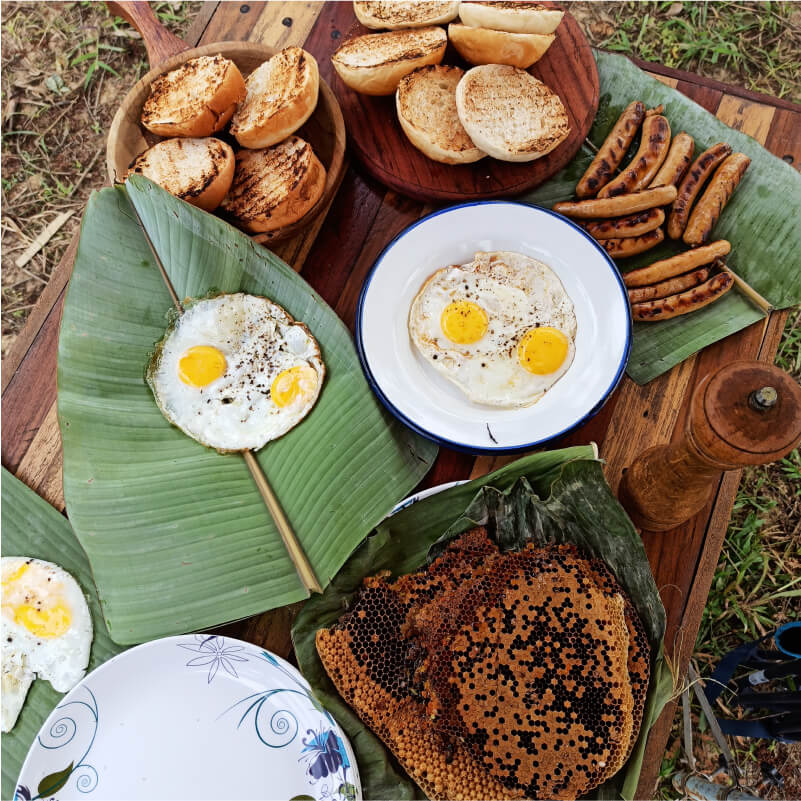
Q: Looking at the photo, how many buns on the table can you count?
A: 10